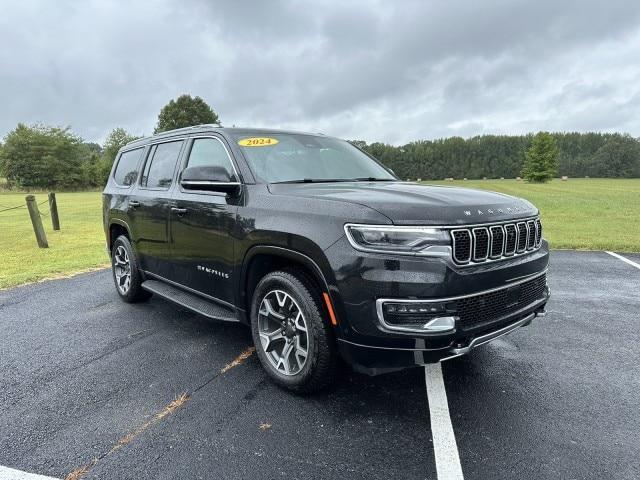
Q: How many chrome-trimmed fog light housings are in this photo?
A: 1